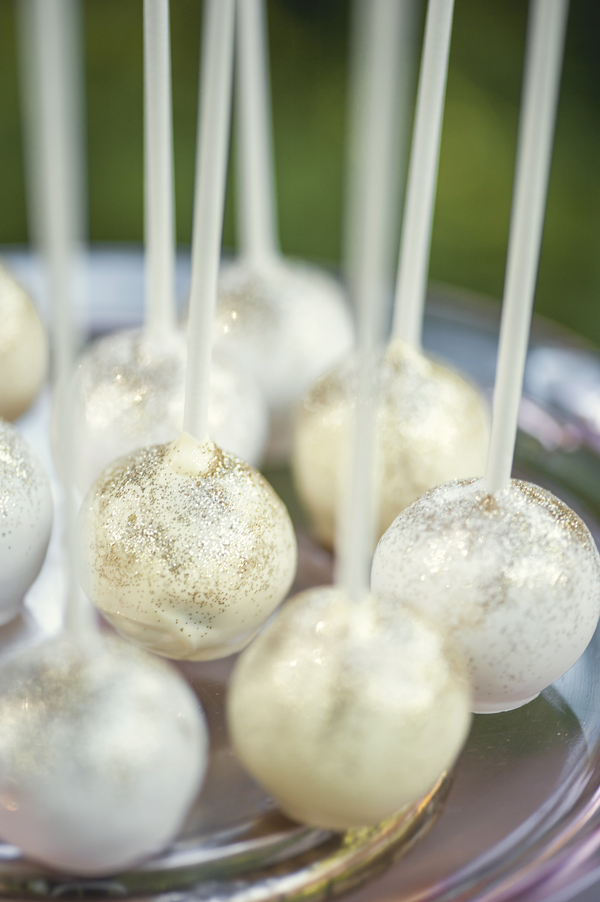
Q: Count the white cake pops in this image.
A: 5